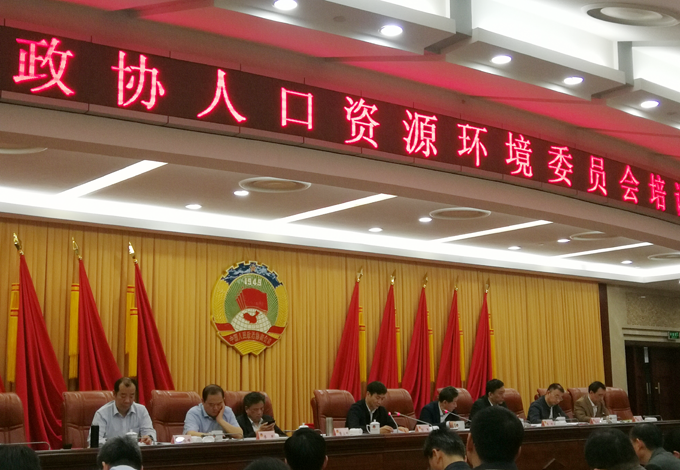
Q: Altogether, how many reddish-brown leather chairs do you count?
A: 11